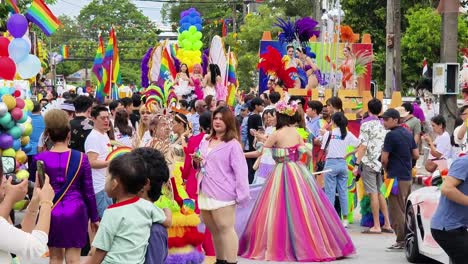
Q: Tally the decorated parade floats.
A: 2